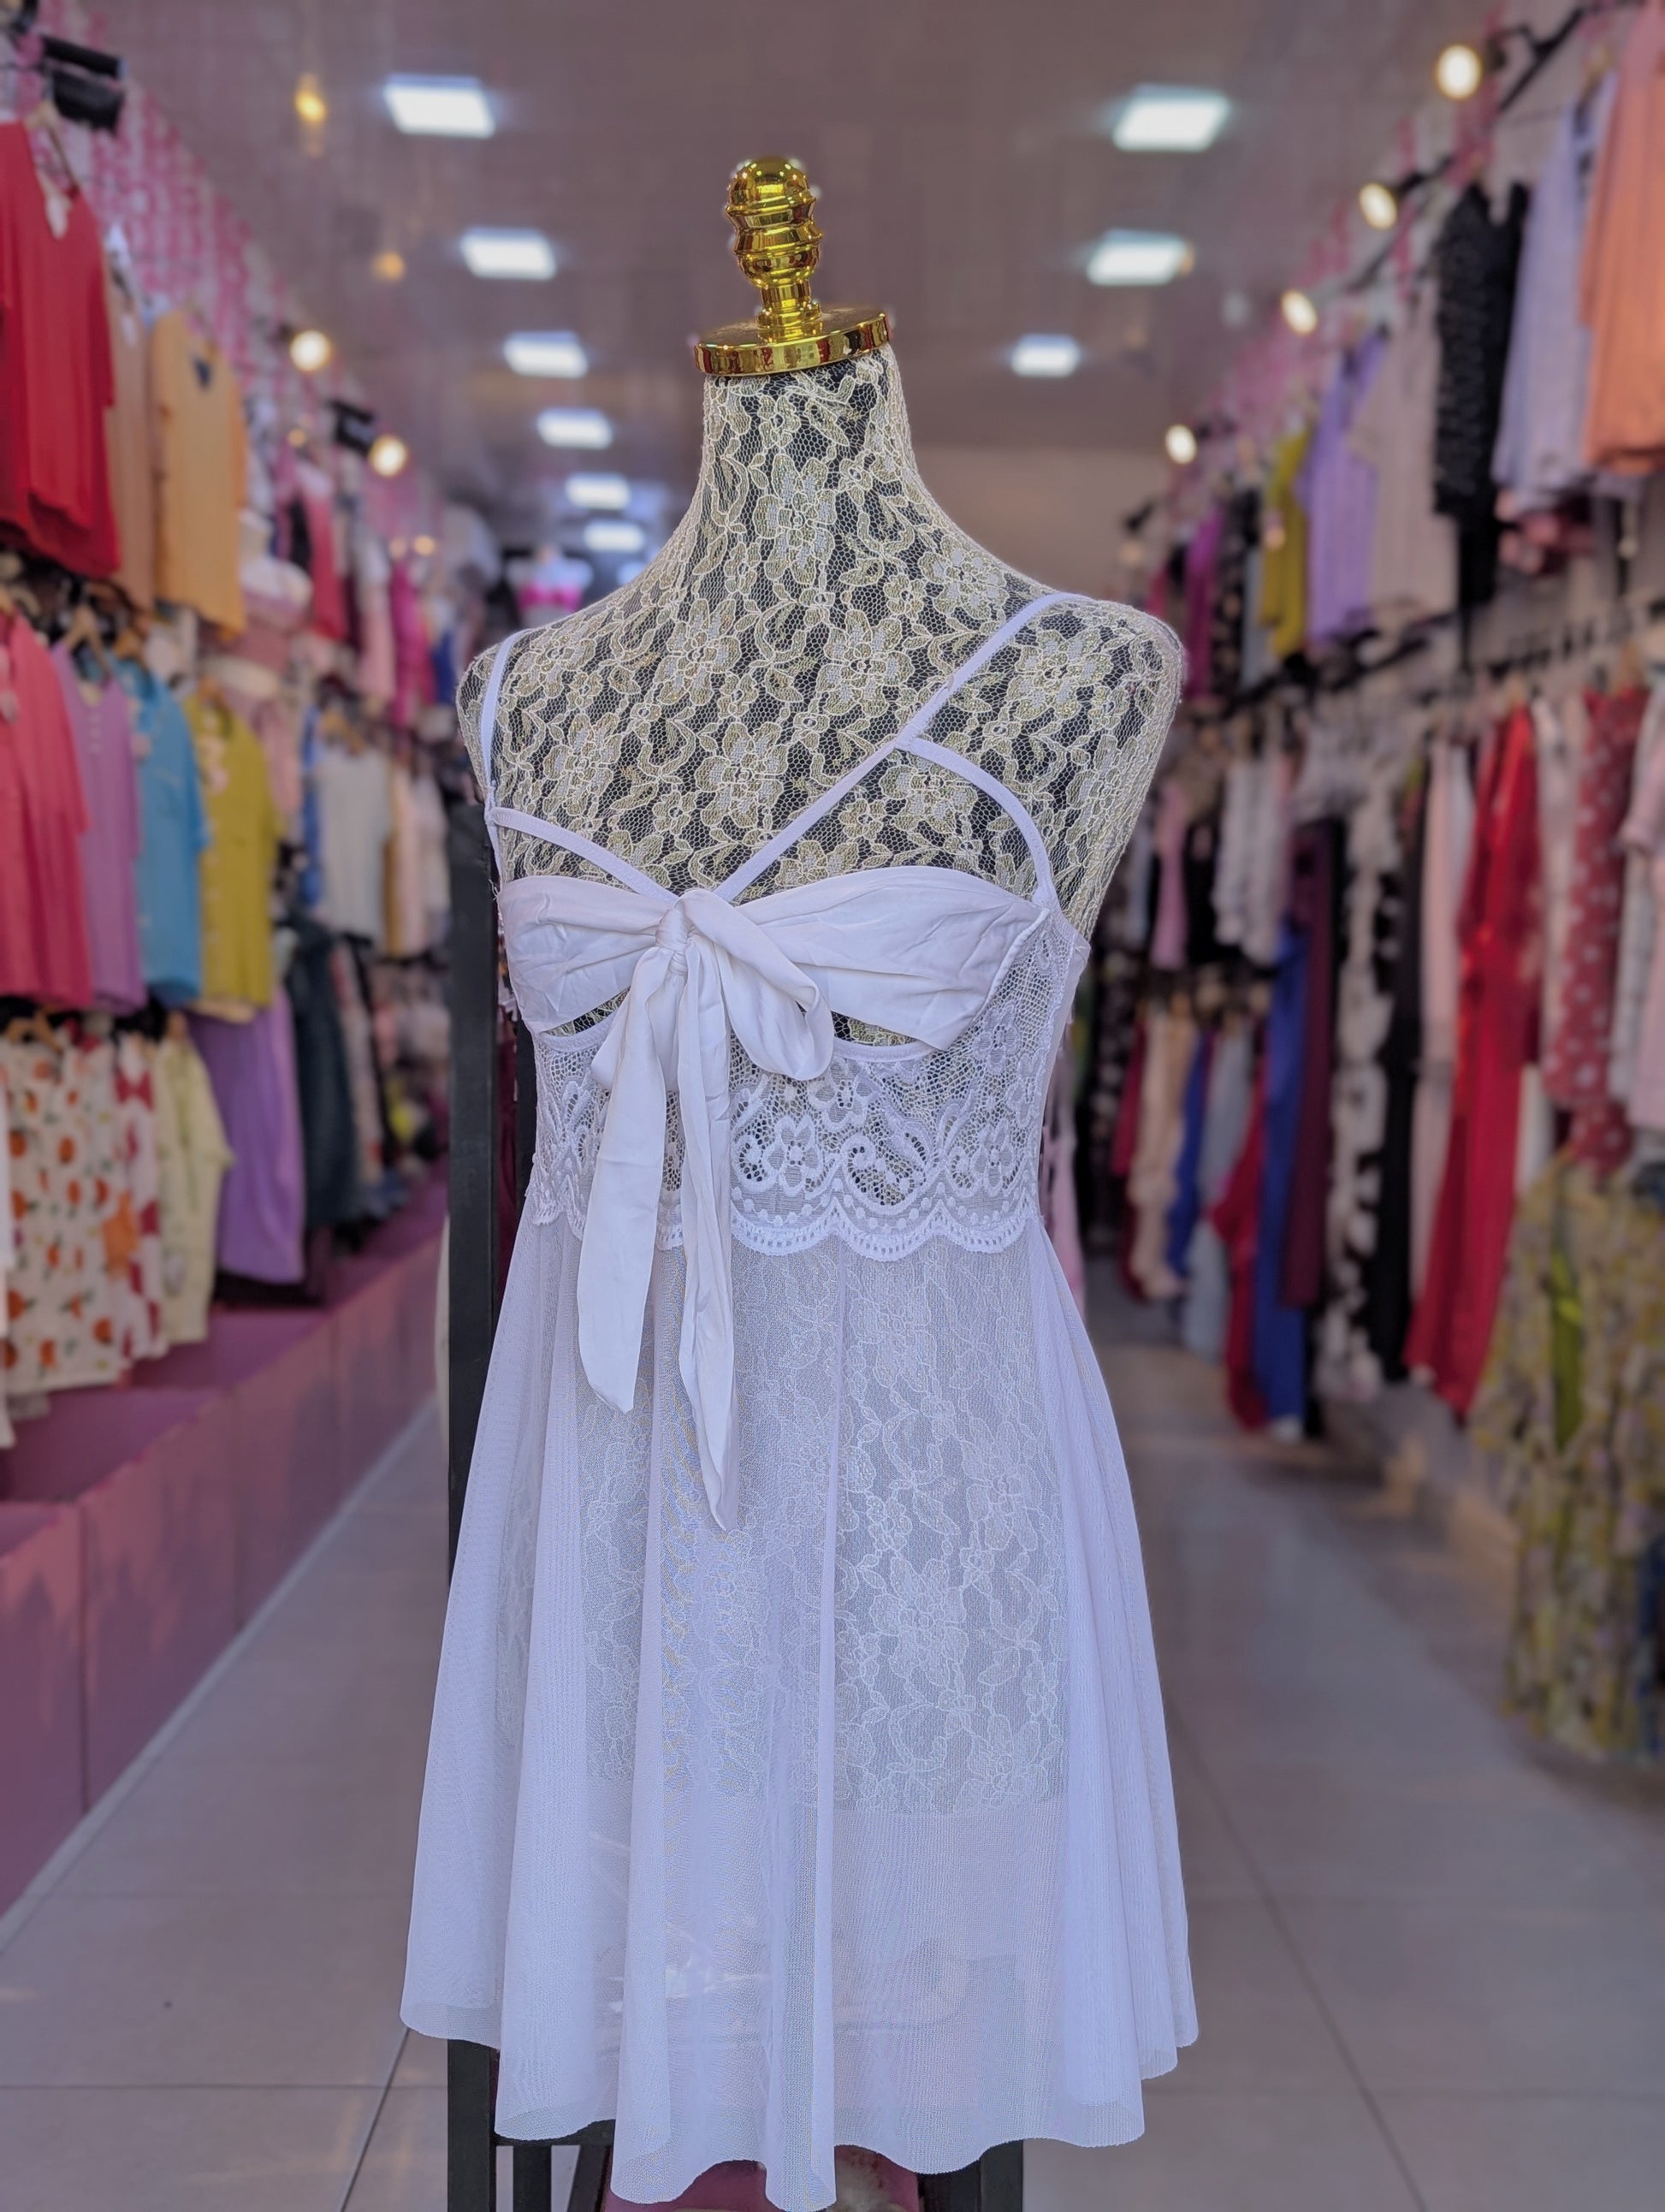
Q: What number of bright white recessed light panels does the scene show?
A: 9